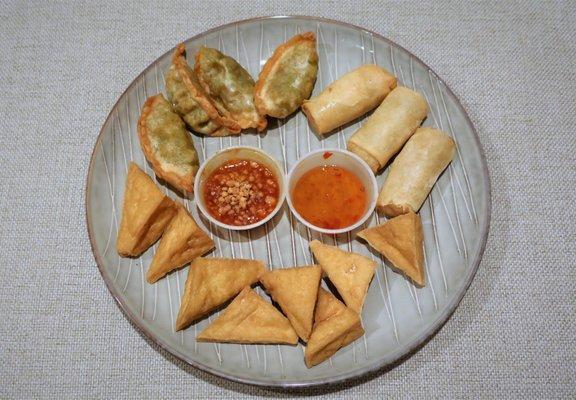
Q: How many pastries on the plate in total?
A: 15